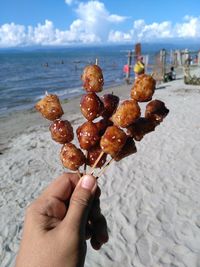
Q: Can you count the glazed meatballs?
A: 15